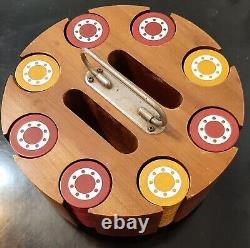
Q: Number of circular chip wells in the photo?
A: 8